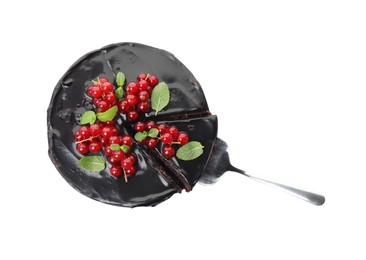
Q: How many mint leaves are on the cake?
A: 11